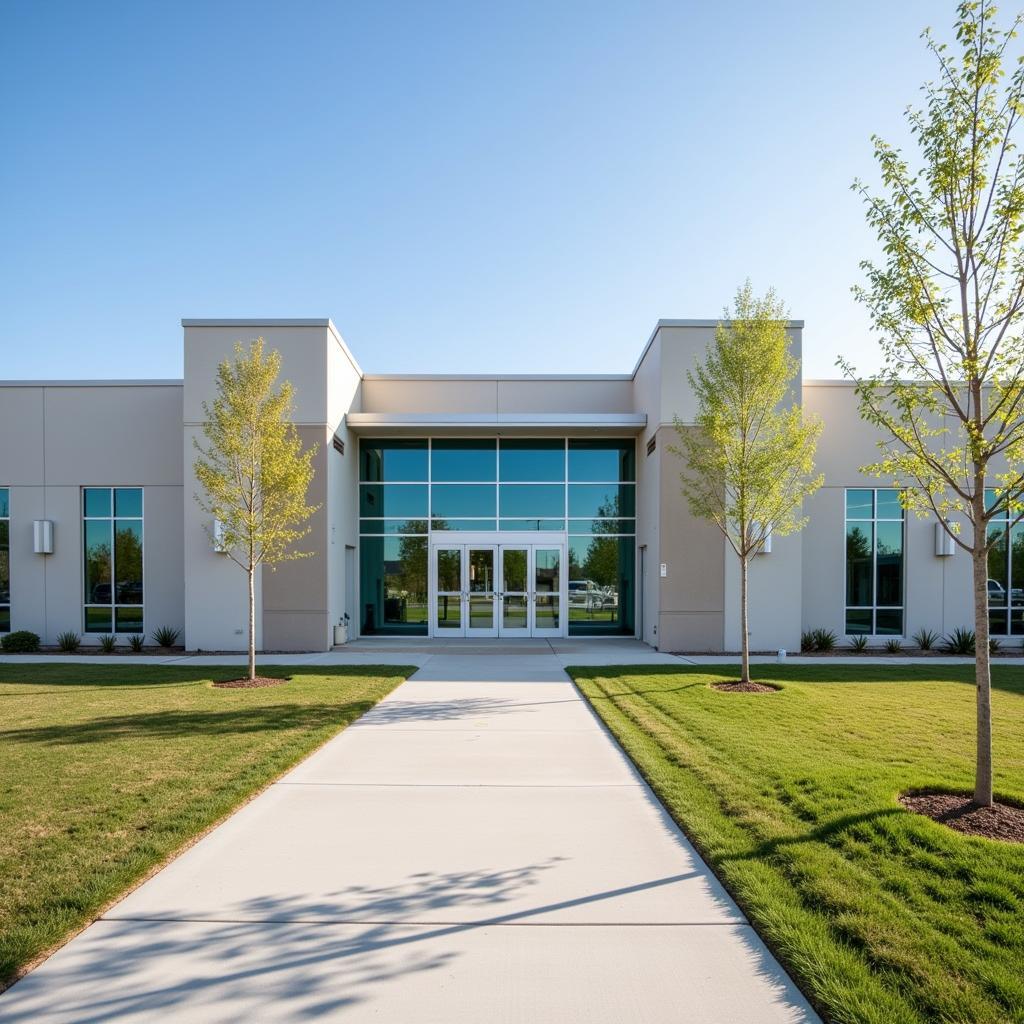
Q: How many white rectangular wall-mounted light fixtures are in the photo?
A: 4